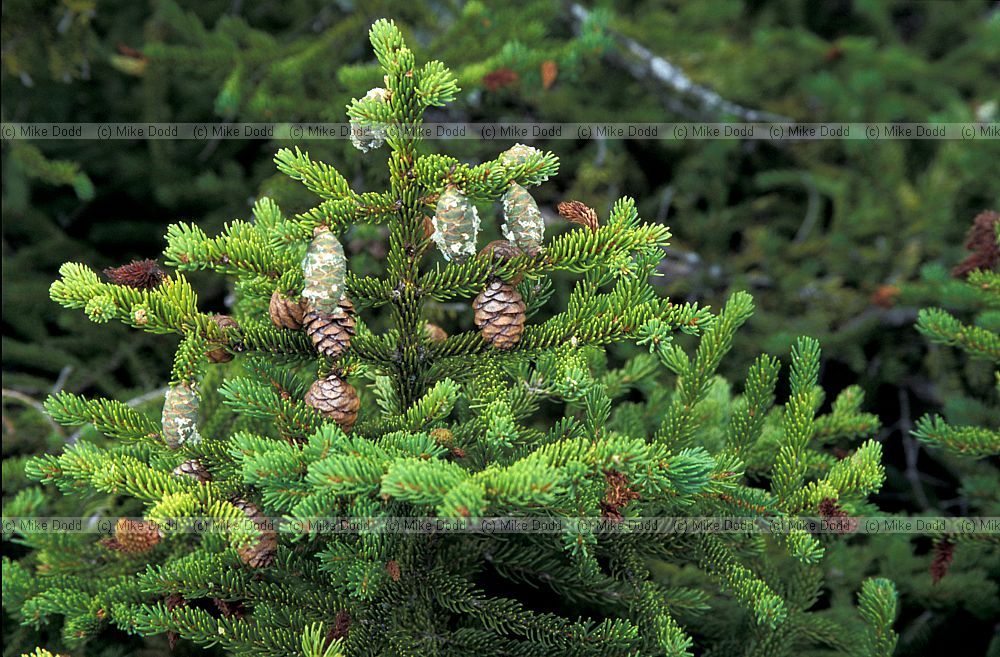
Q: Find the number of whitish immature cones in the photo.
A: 6